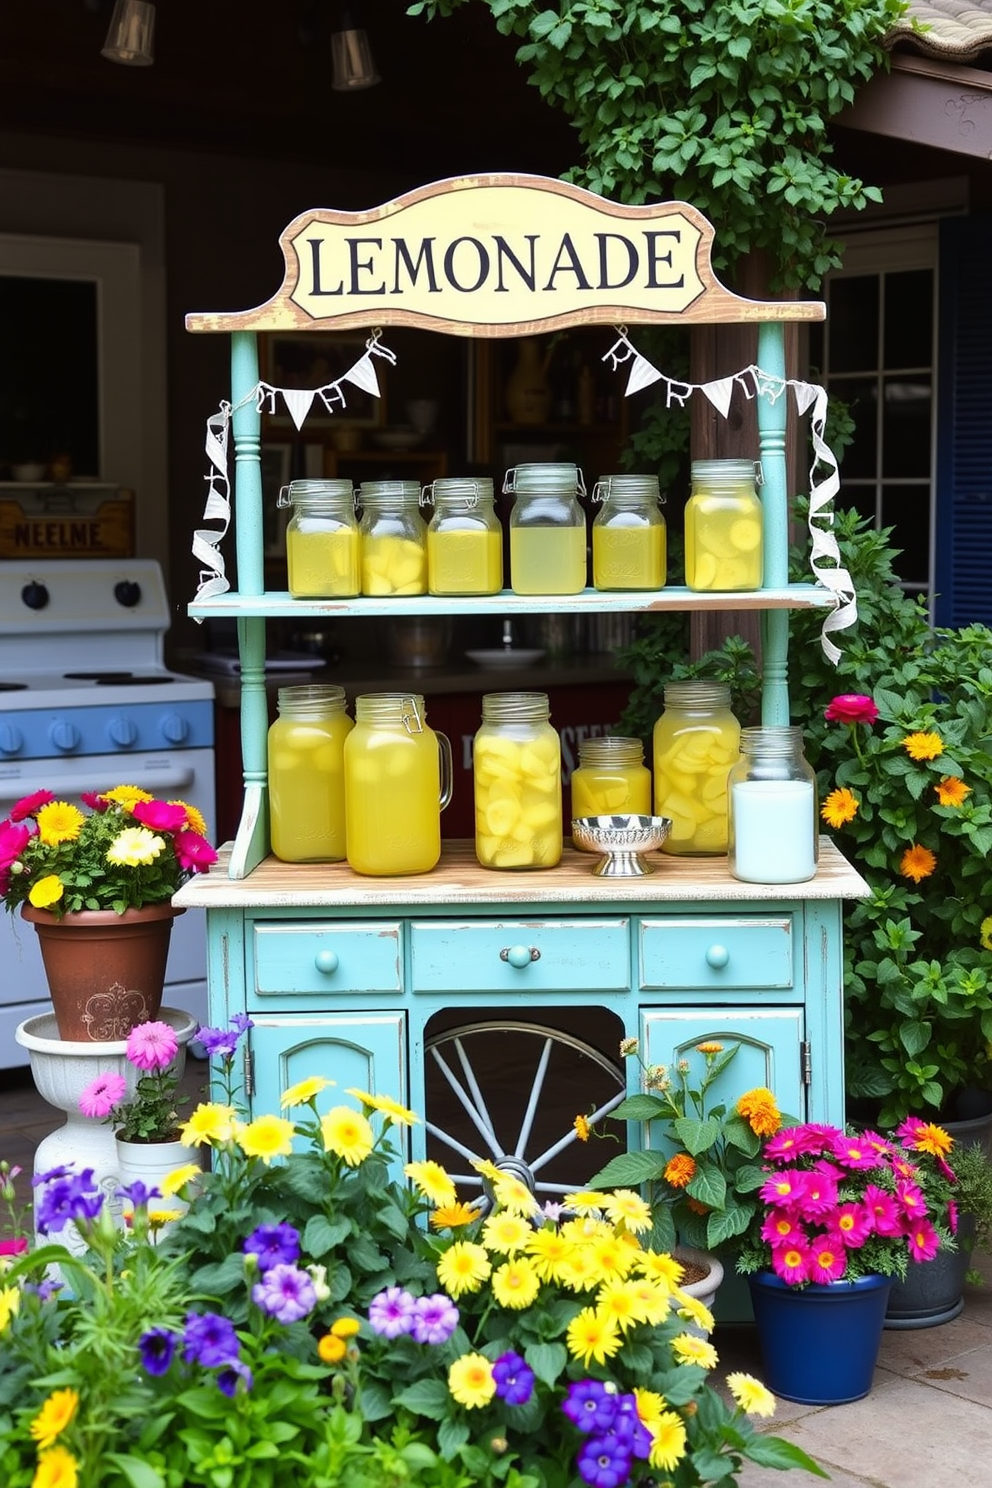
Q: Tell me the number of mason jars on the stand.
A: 12